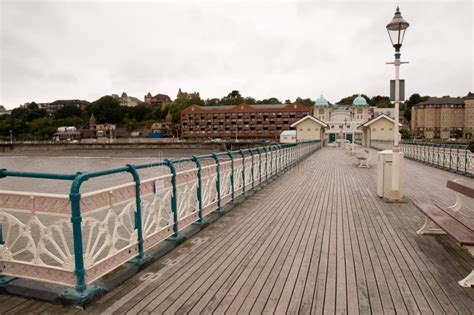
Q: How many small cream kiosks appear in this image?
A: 2